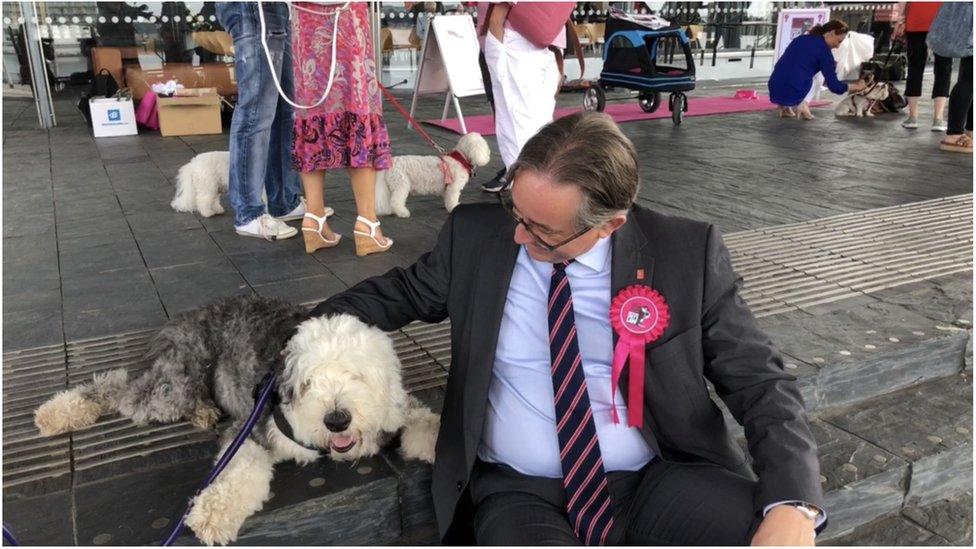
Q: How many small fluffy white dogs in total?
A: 2